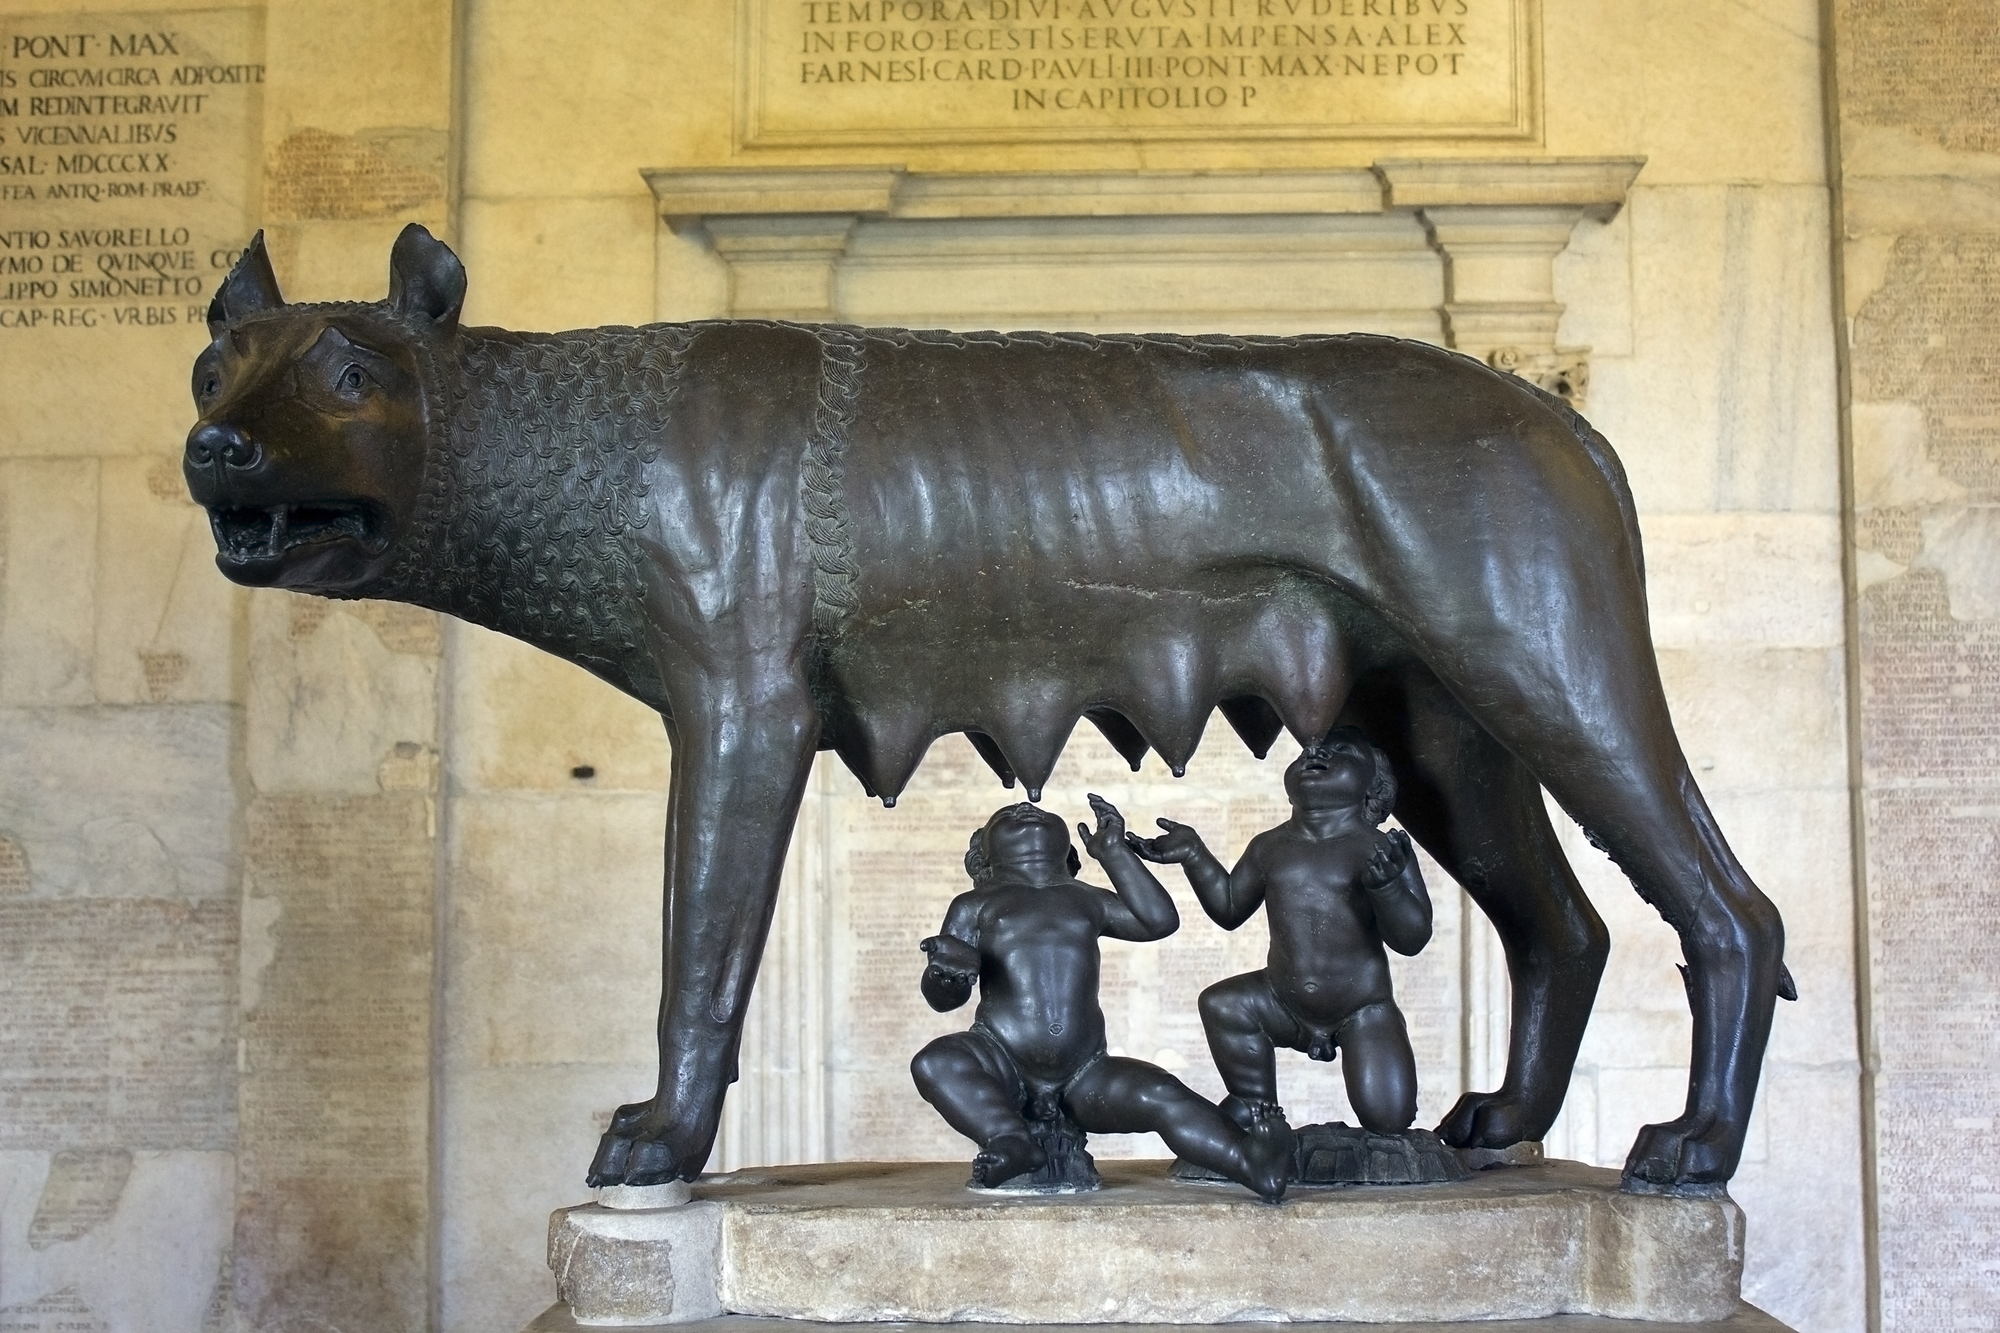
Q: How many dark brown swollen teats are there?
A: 8